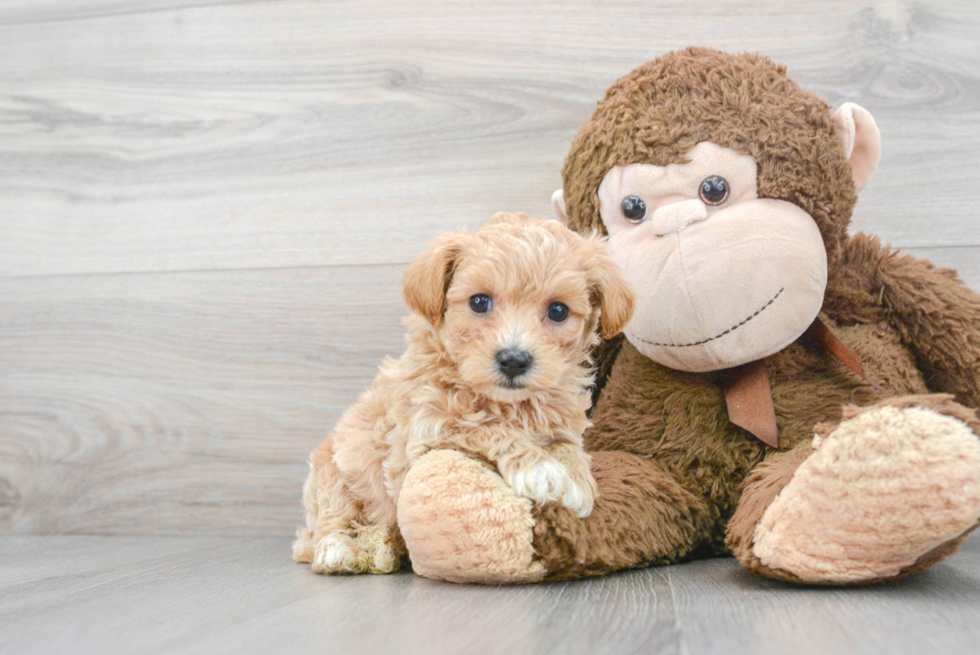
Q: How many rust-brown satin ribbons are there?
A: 1